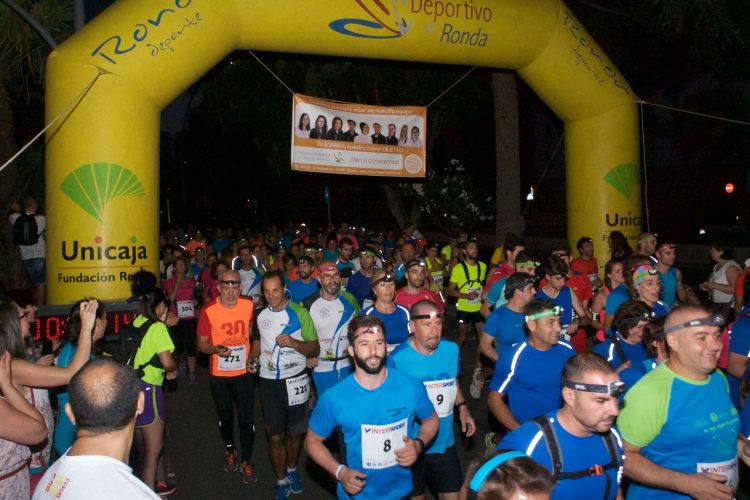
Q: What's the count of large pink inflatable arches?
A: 0